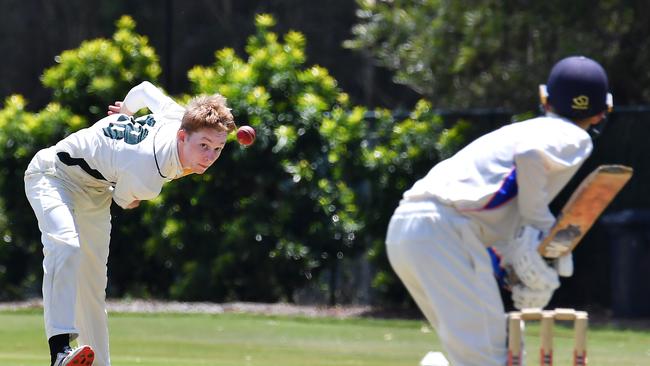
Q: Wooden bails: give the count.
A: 2